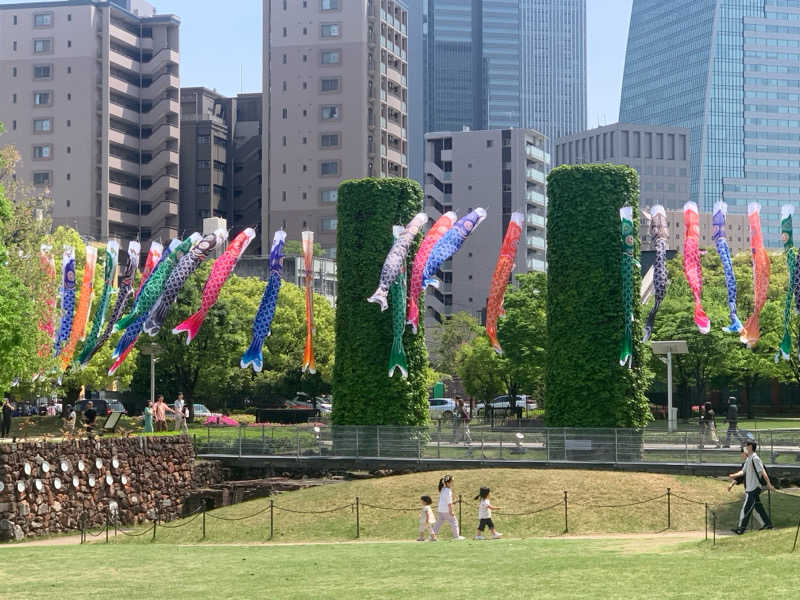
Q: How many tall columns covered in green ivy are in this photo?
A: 2